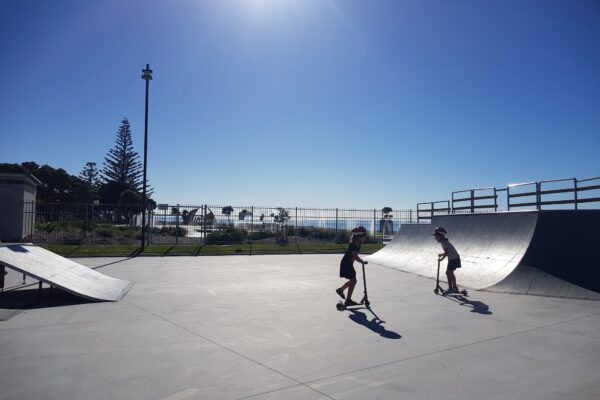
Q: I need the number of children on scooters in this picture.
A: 2